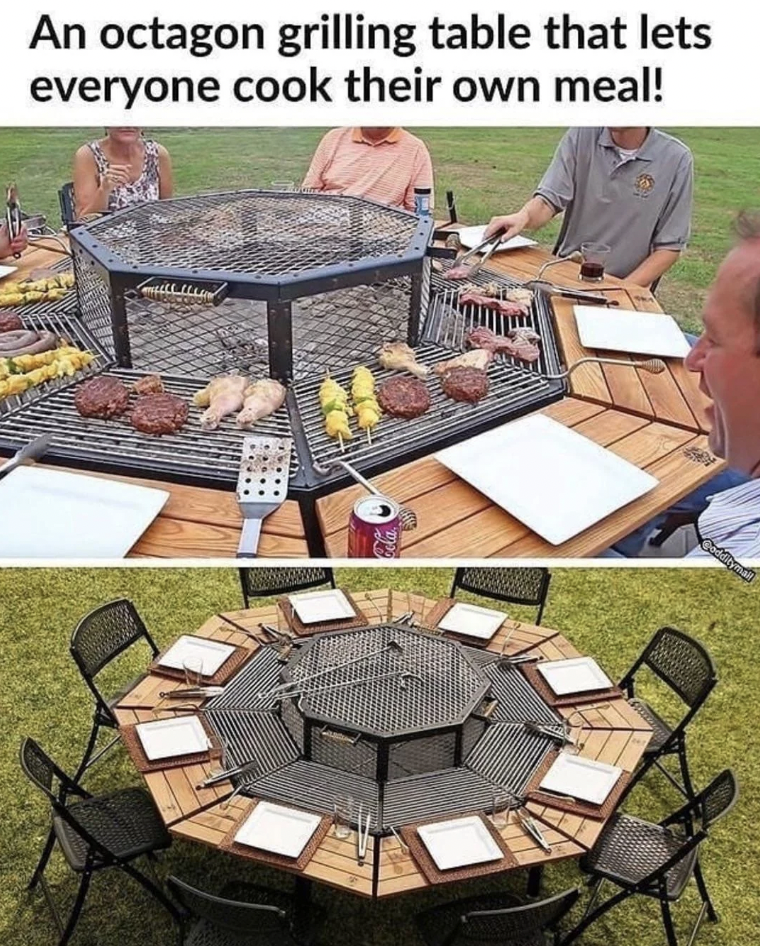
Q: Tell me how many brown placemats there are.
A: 8